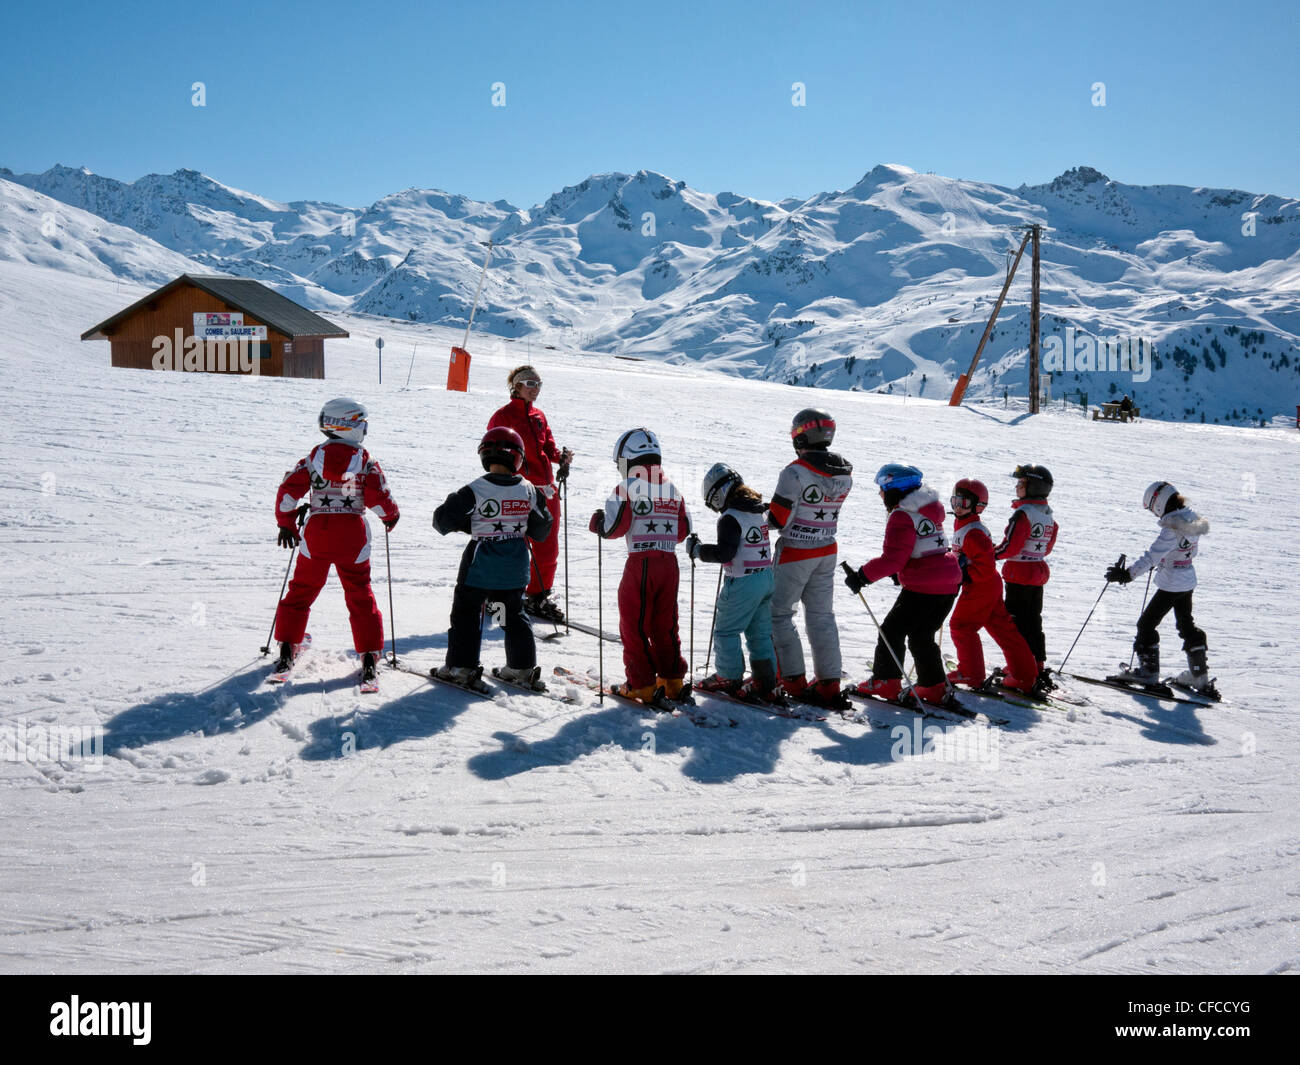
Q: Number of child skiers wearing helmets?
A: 9